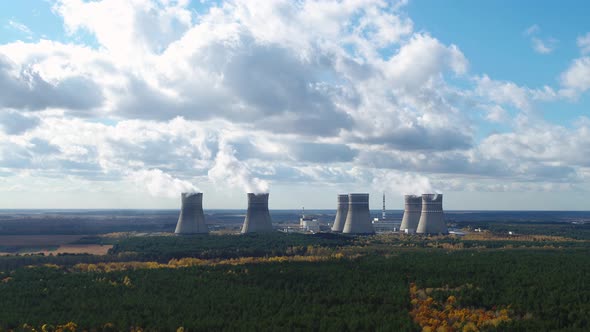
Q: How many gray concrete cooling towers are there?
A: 6